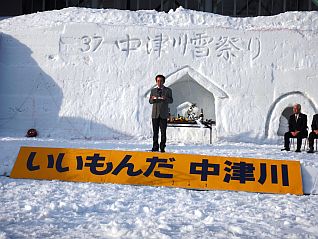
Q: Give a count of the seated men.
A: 2